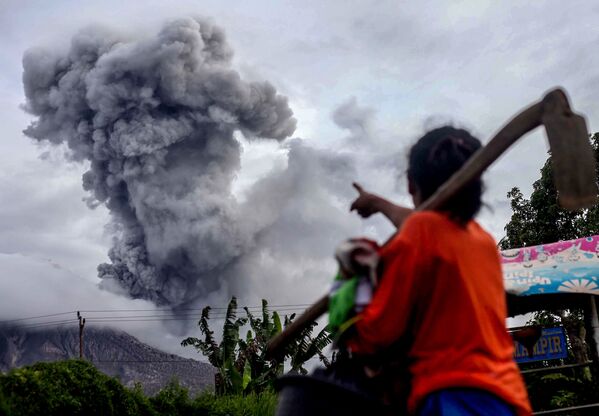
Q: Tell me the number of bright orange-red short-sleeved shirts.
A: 1